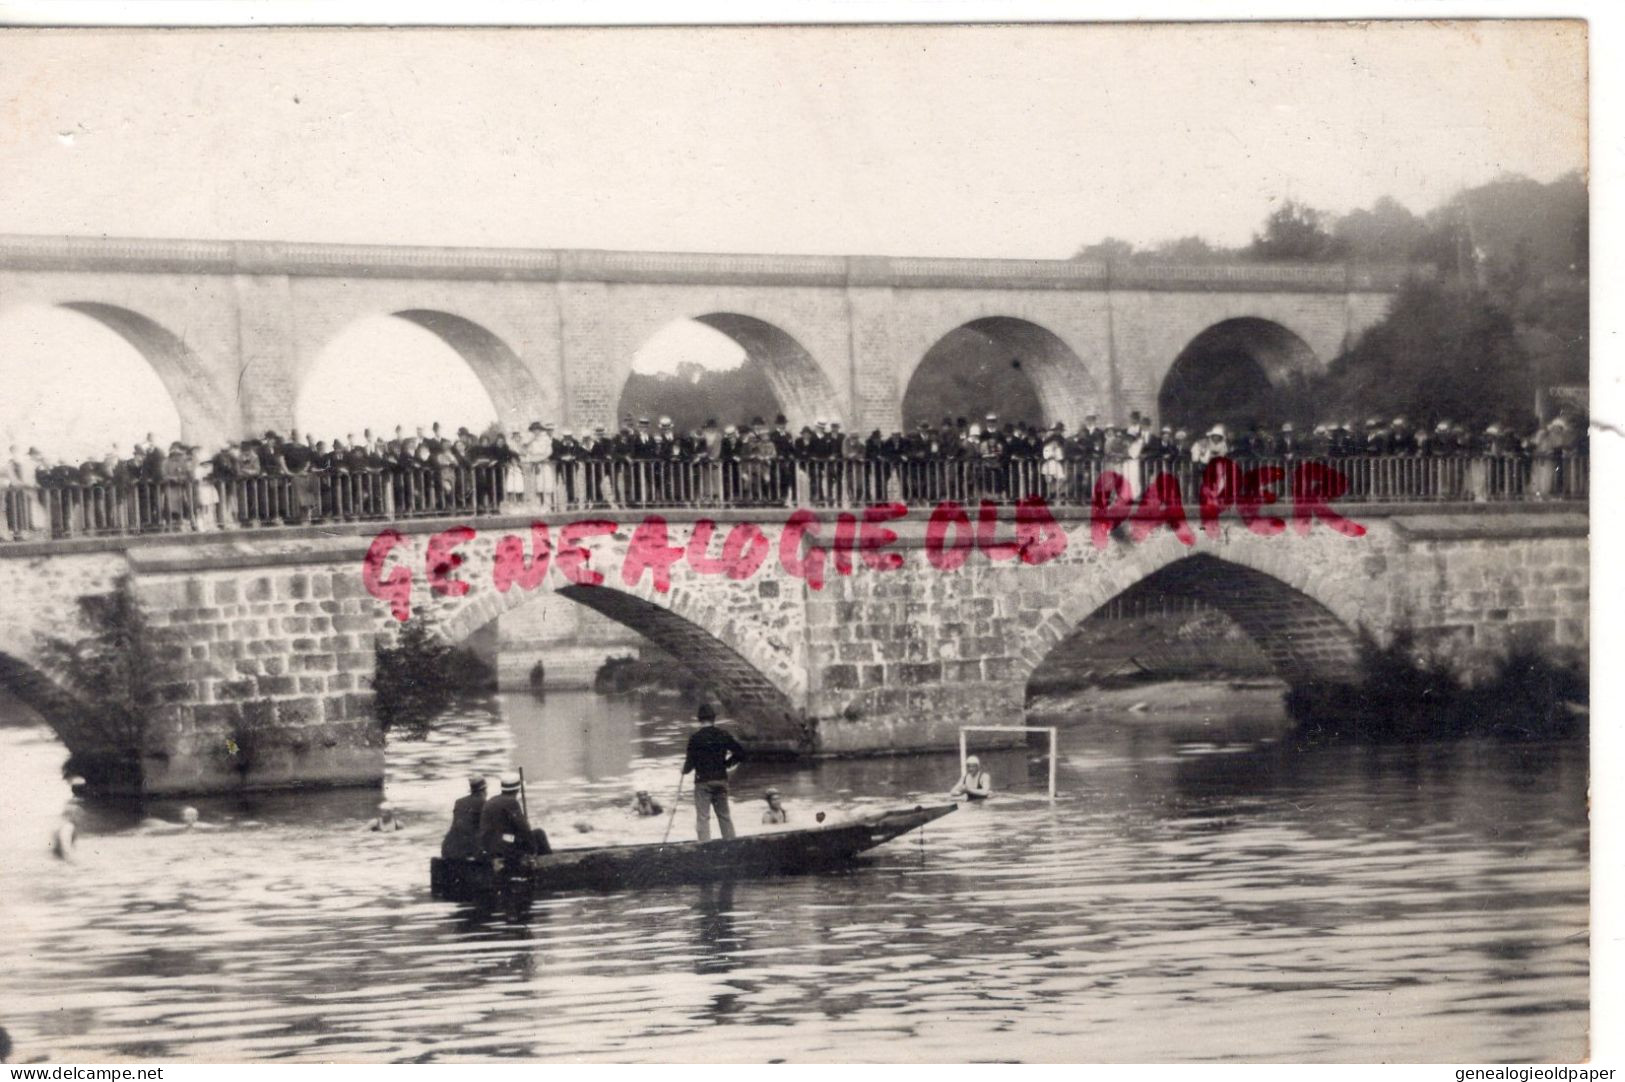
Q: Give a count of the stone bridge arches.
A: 8